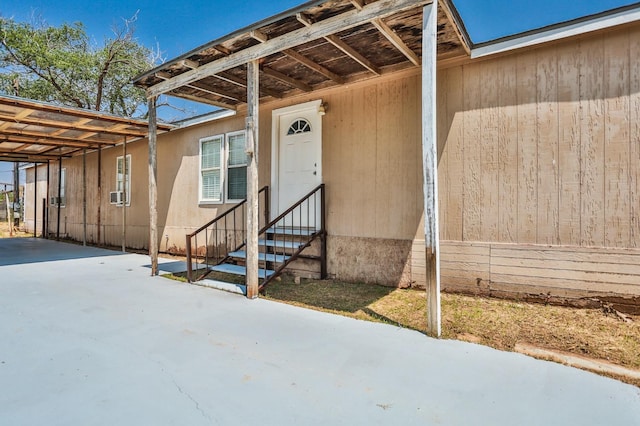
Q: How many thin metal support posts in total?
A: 6